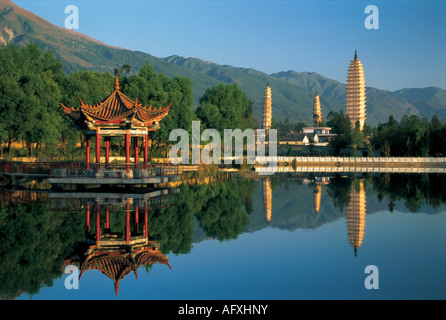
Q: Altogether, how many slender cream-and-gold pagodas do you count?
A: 3